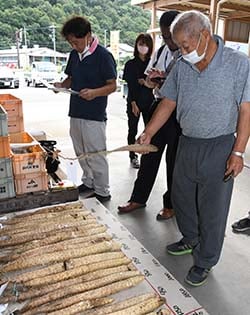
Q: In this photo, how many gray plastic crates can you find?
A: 3